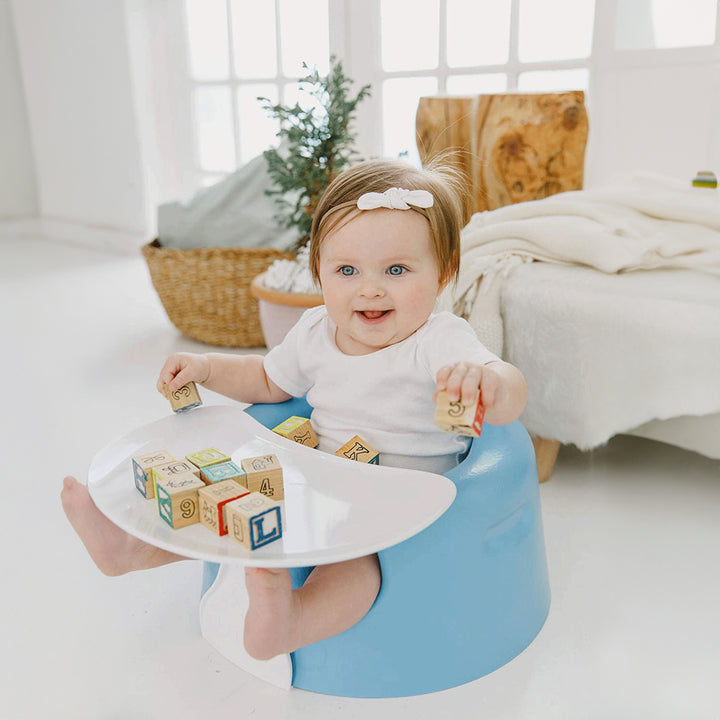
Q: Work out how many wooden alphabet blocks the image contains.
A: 12